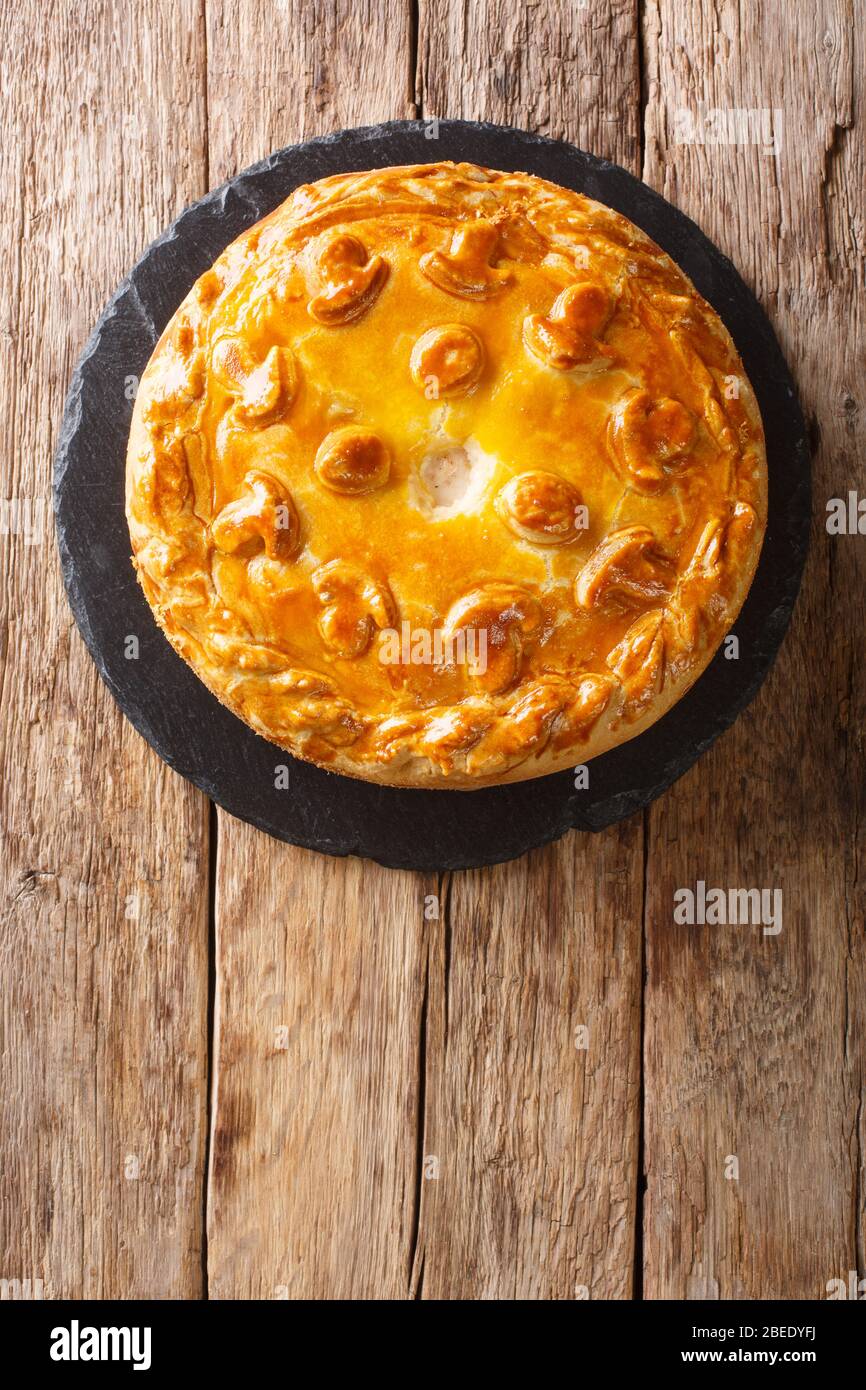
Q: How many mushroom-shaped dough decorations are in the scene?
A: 9